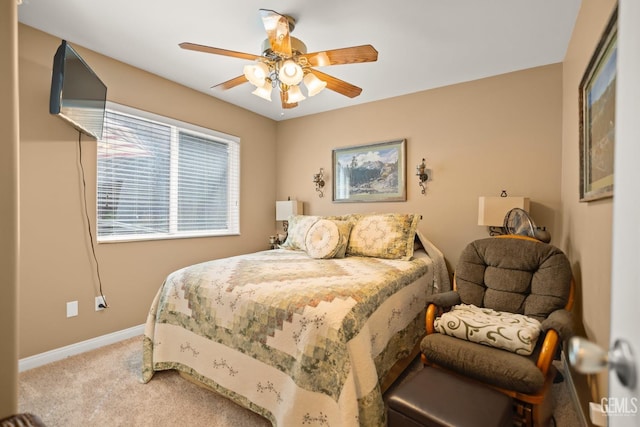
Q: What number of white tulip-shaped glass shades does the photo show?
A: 5